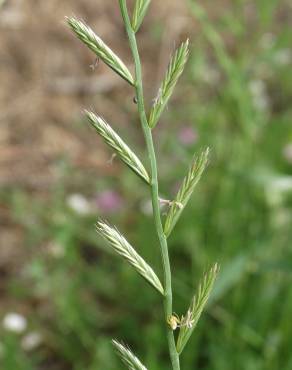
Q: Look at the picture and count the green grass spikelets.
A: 8